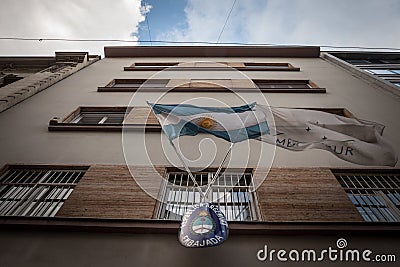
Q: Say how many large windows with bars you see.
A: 3